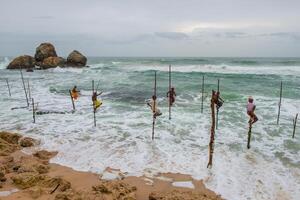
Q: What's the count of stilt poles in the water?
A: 14